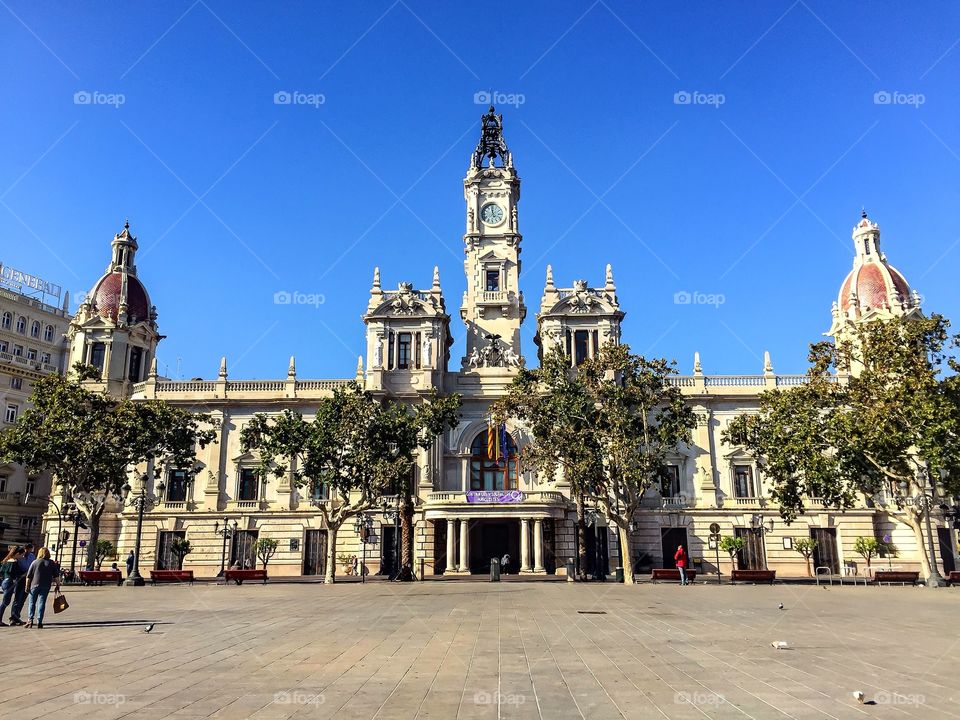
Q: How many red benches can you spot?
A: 7